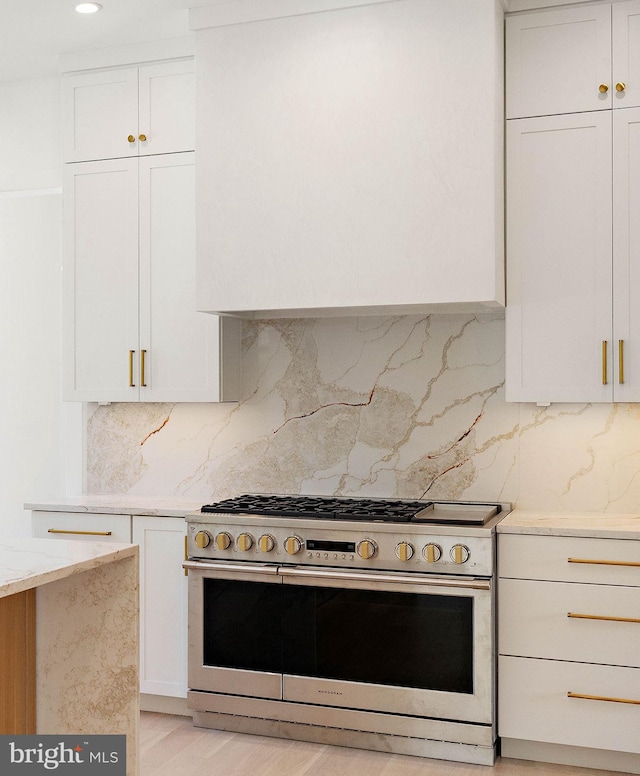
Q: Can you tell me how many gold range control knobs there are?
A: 9